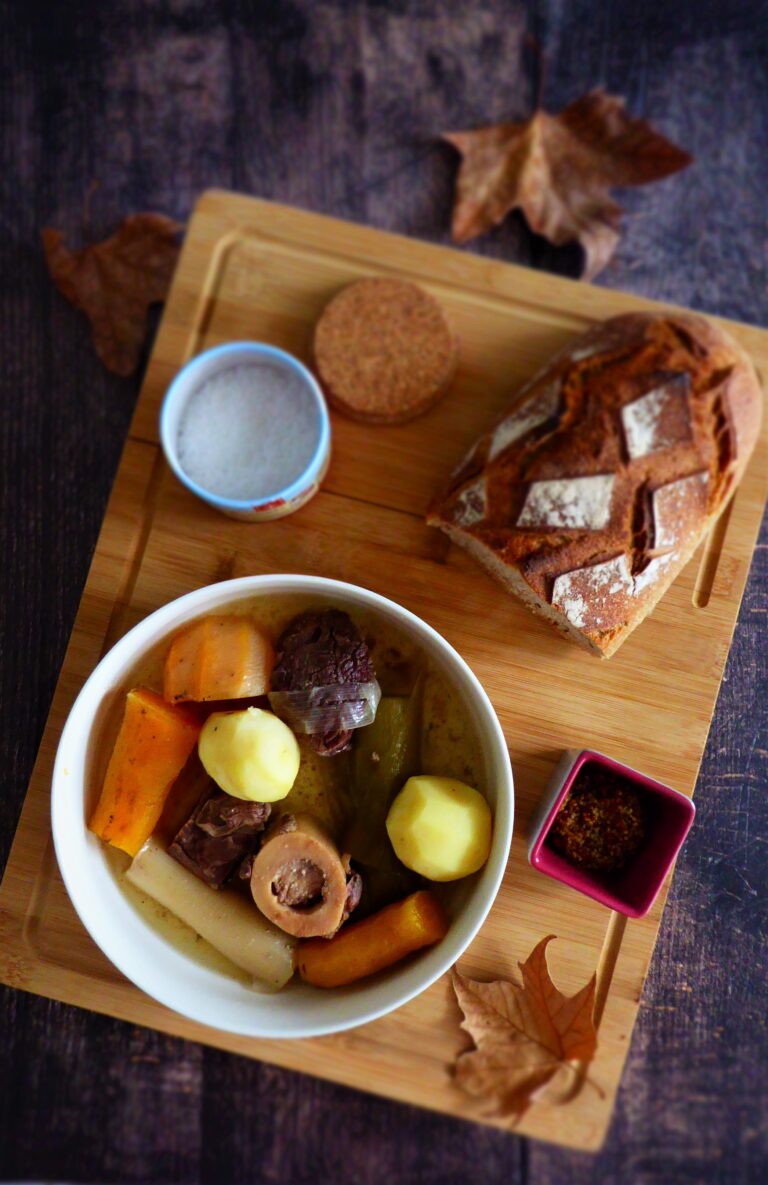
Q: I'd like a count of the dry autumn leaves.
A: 3